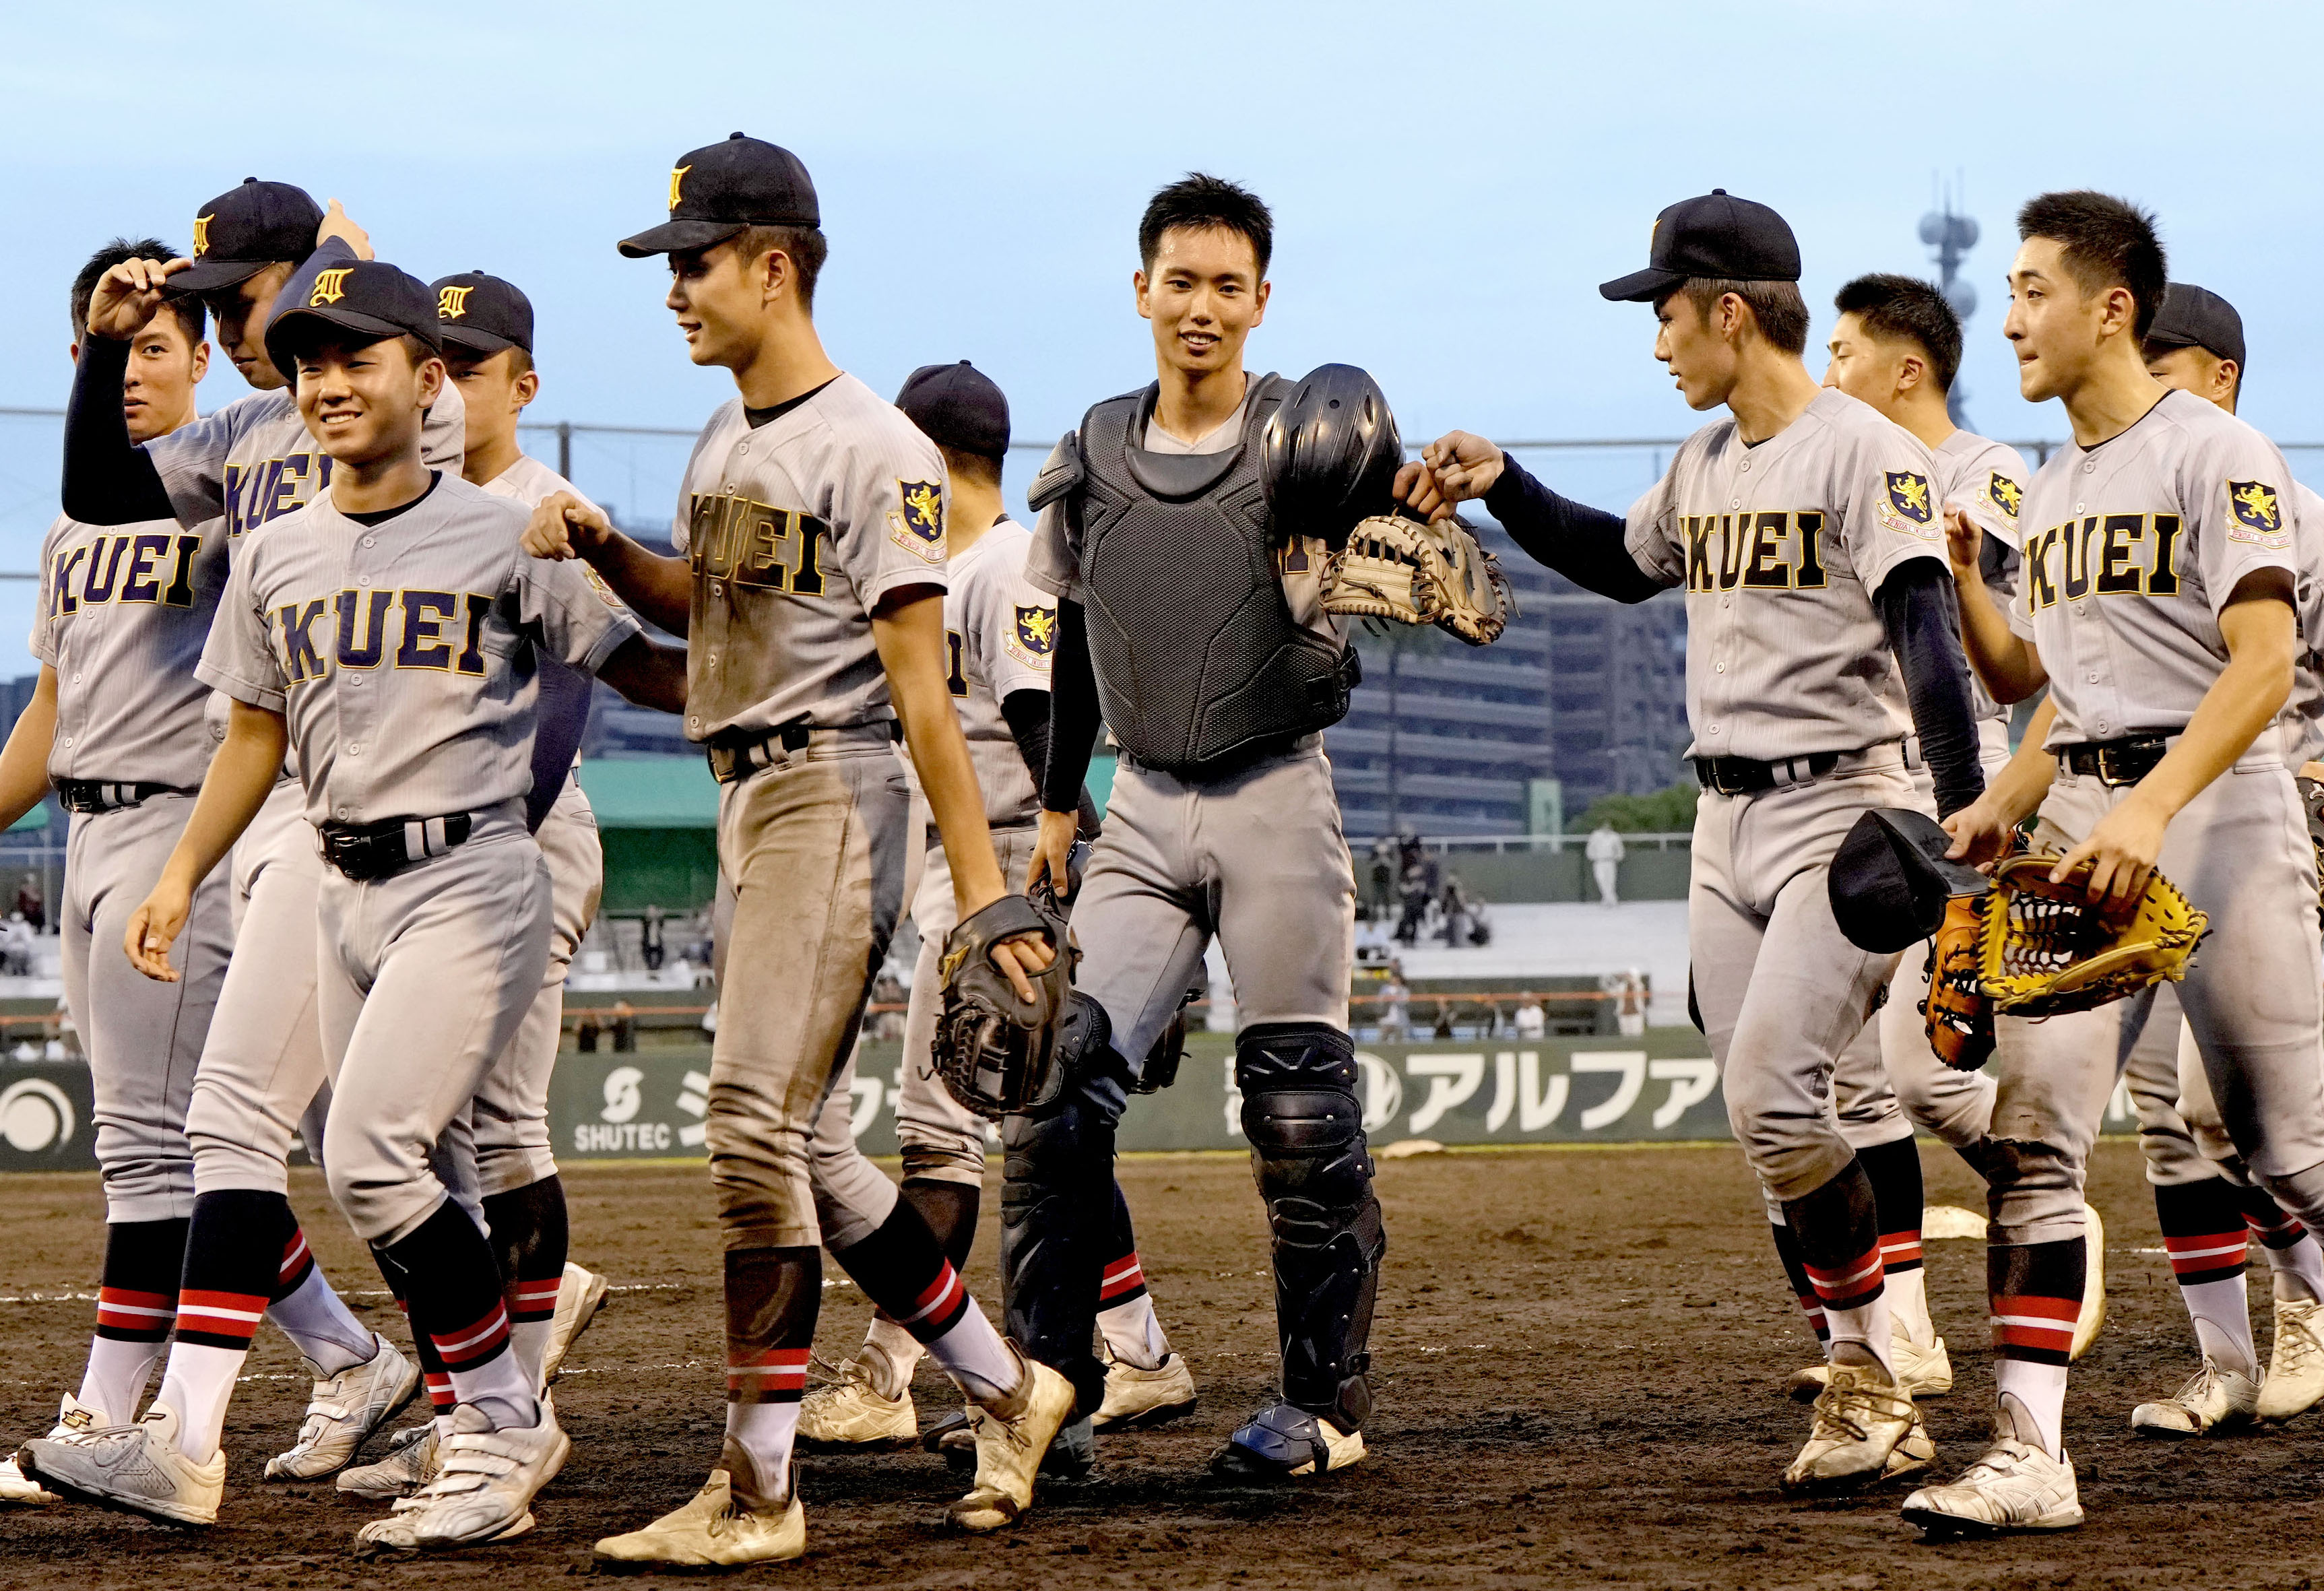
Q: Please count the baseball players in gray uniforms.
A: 11